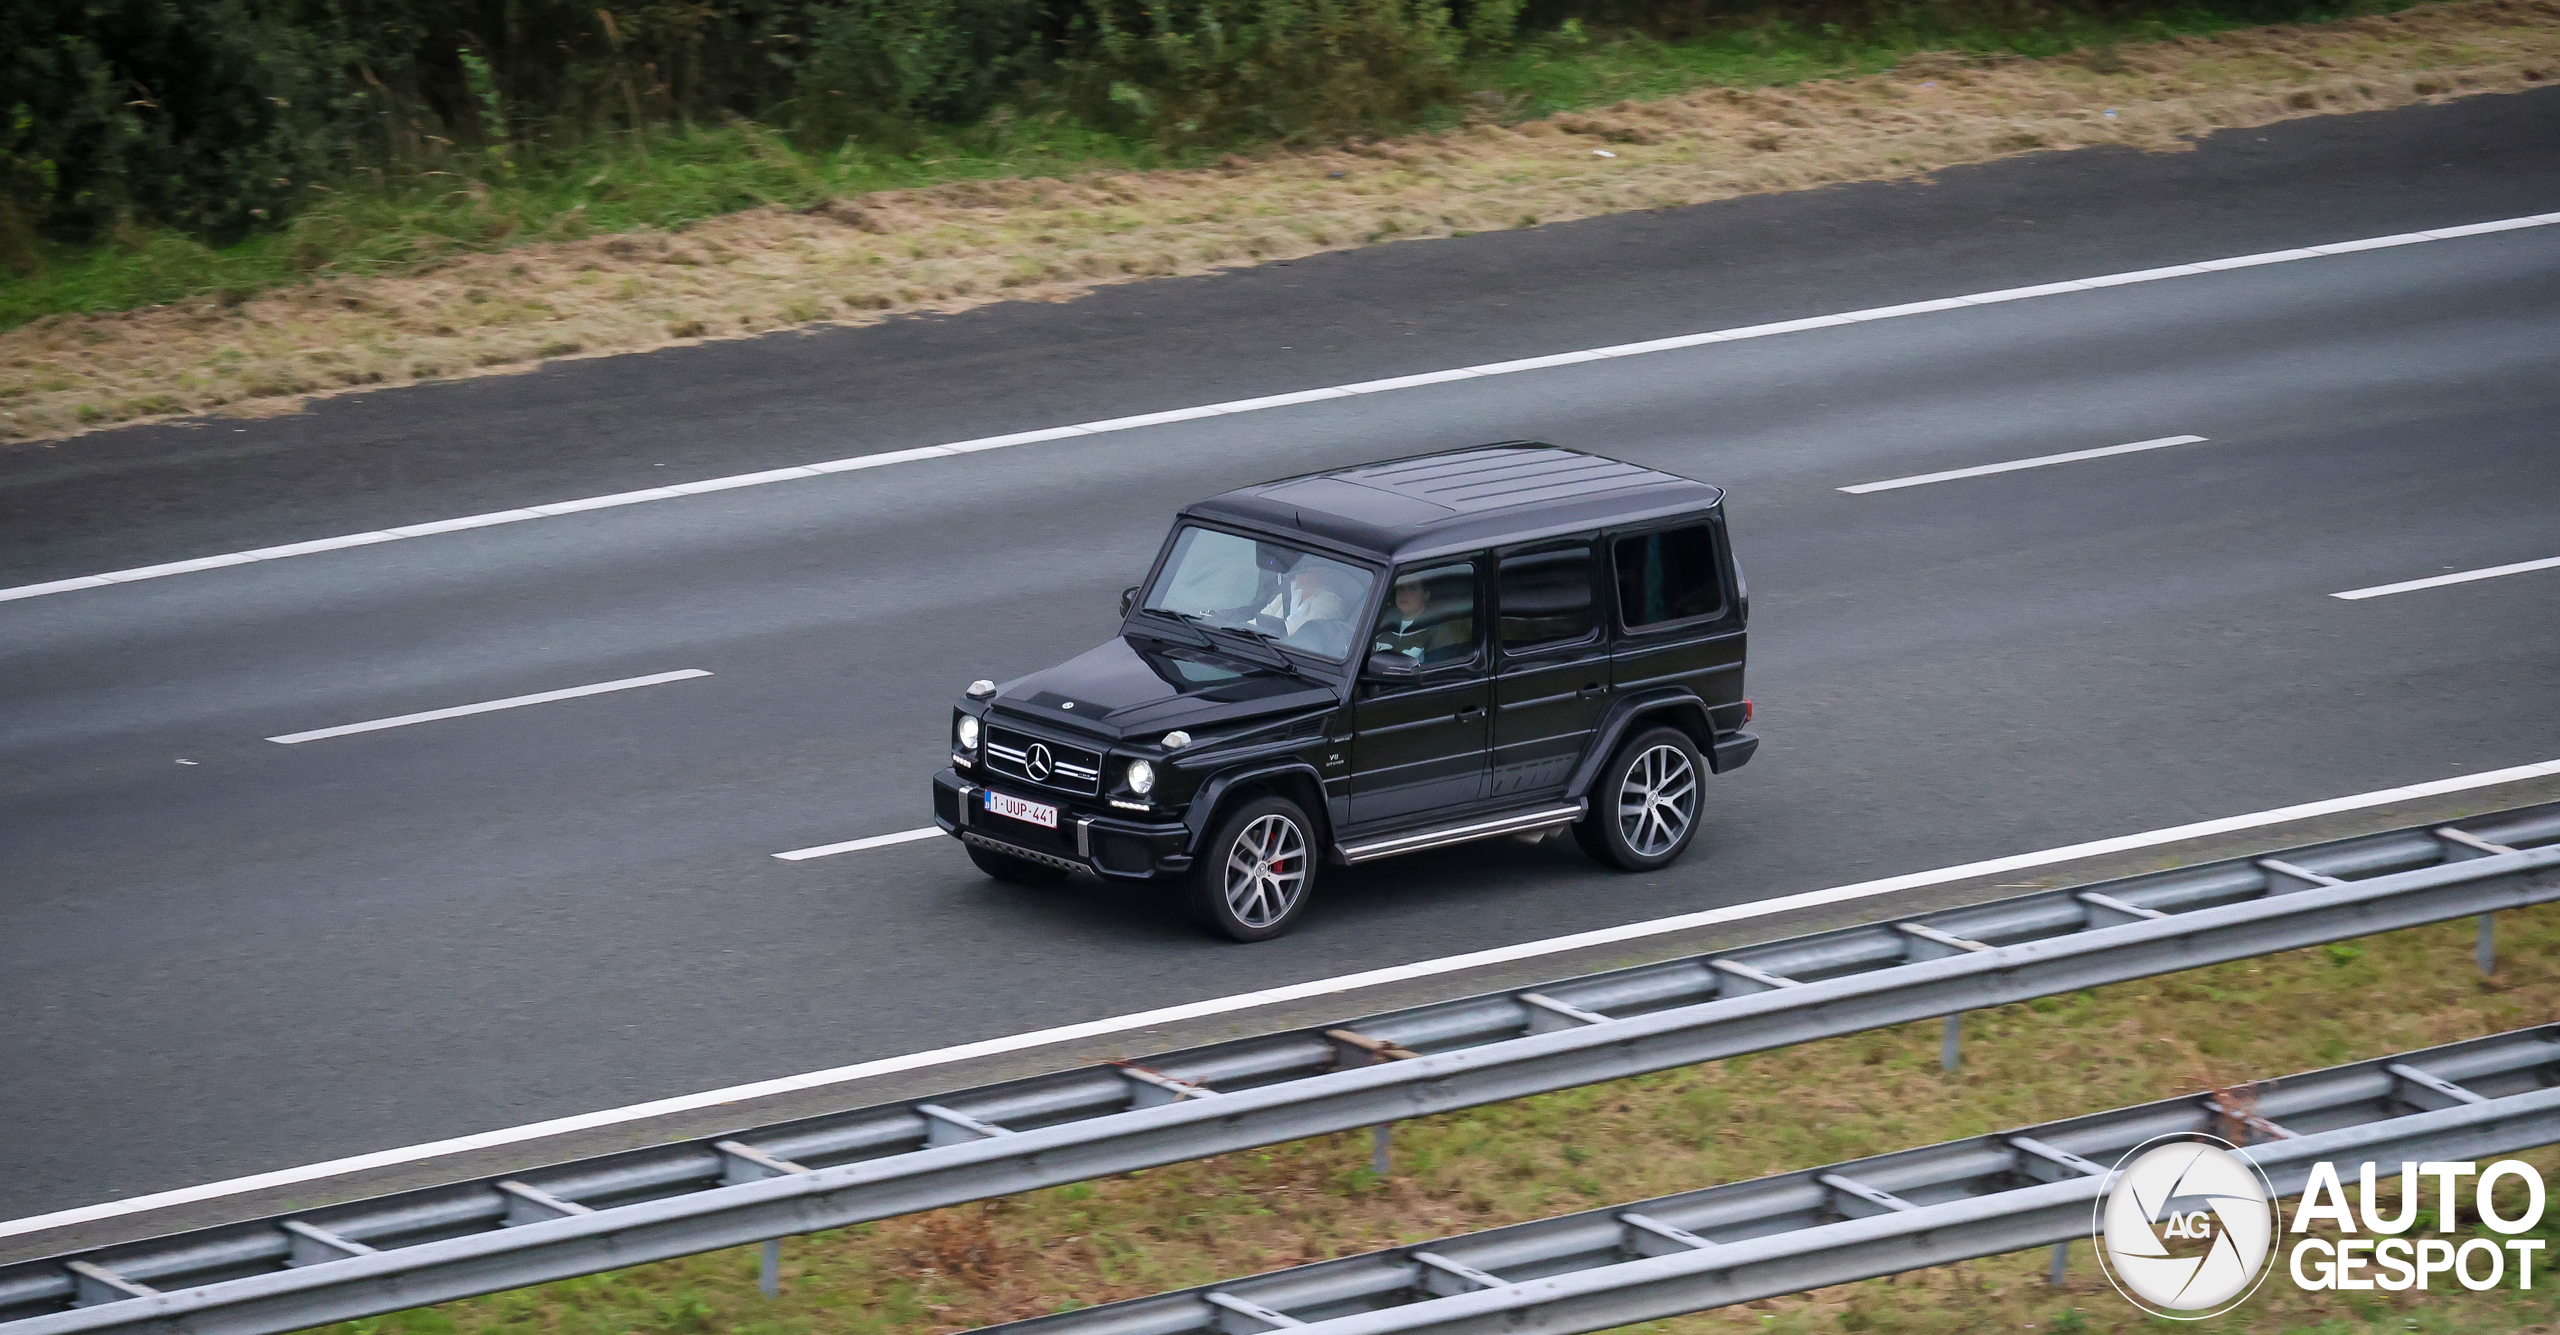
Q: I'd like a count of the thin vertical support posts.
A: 5